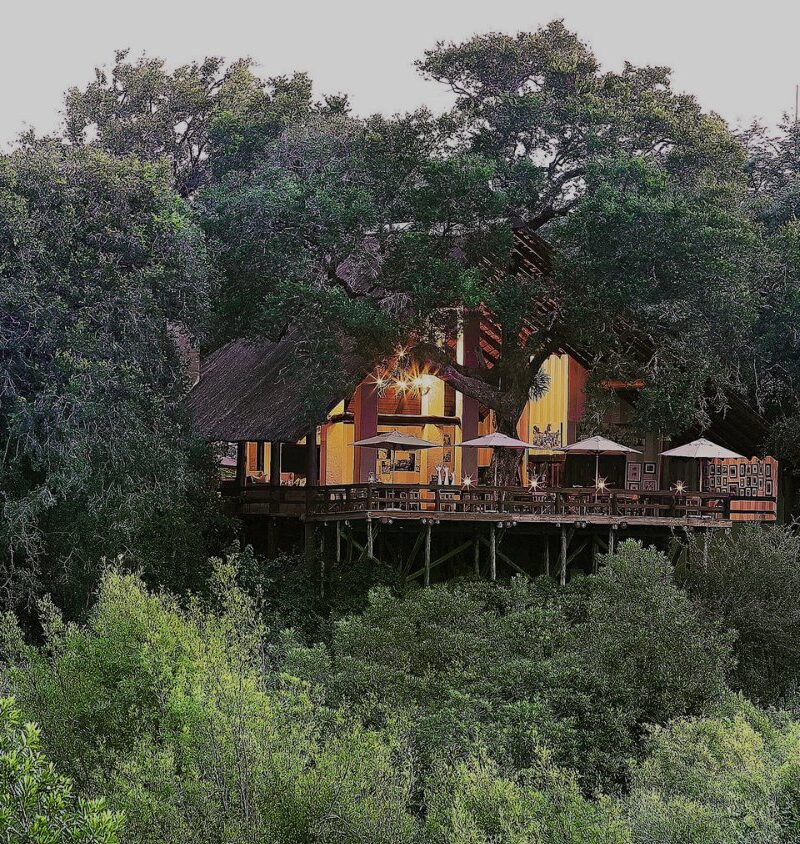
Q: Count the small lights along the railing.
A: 4